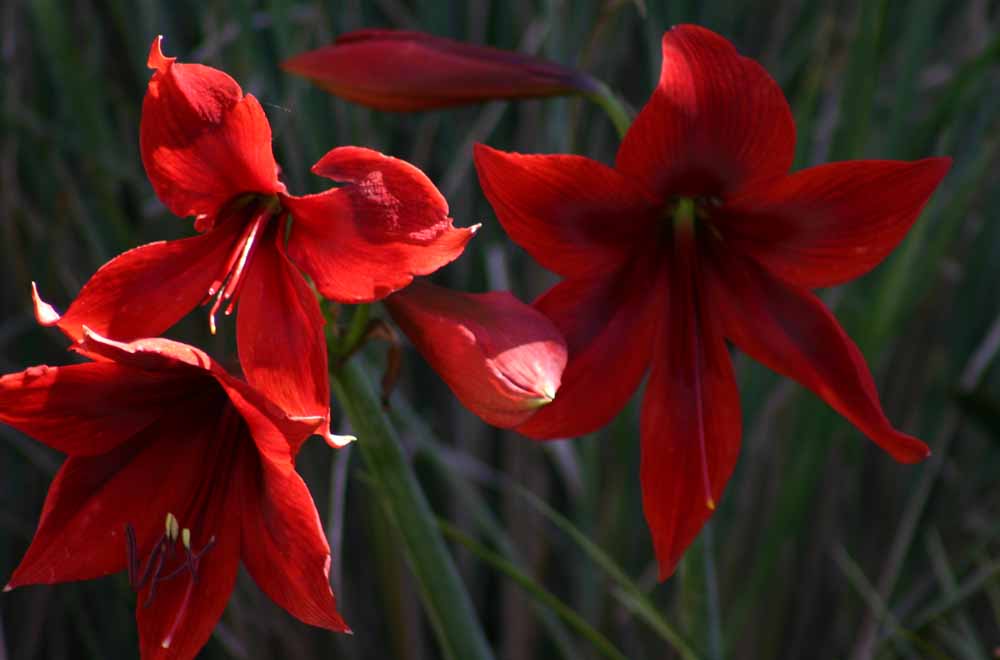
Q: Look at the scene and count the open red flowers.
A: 3